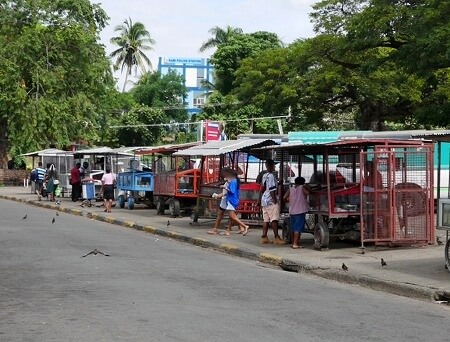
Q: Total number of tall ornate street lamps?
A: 0